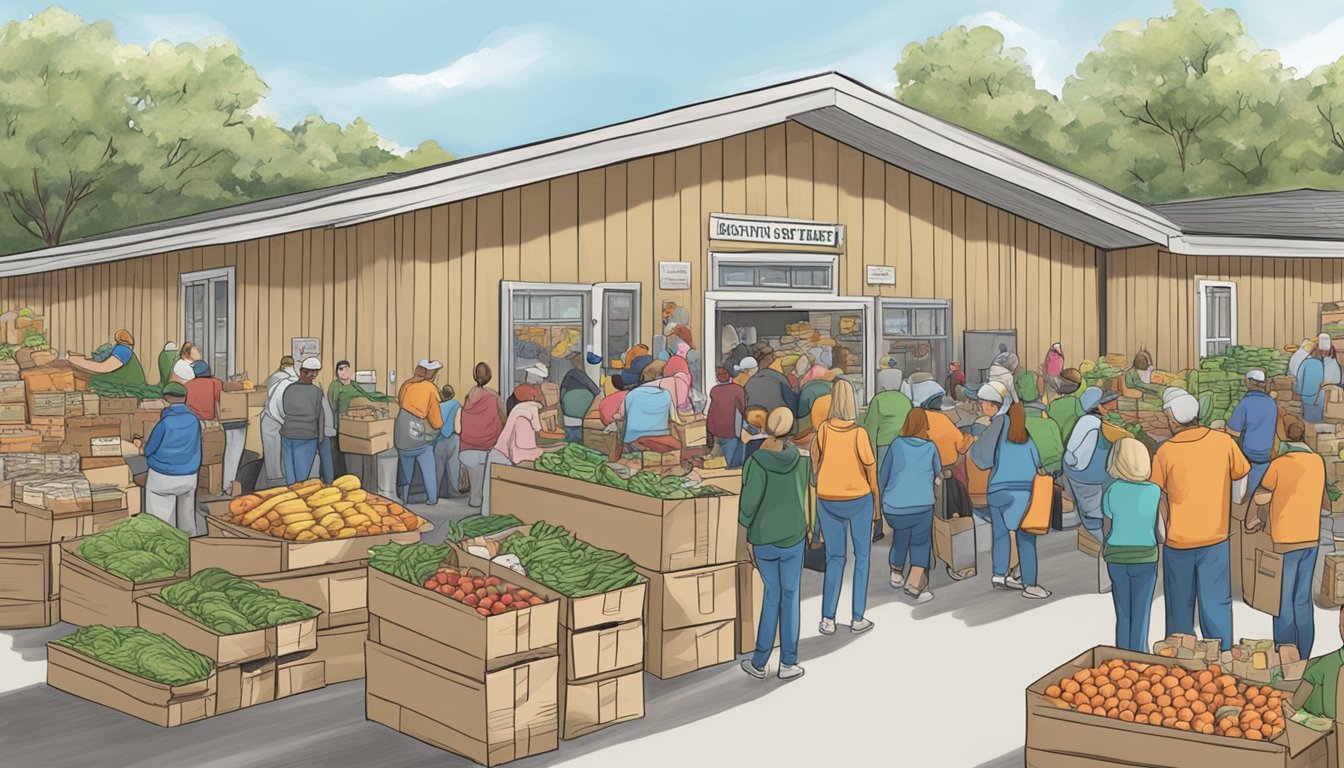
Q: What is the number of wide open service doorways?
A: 1